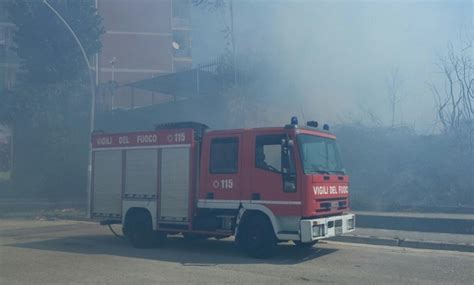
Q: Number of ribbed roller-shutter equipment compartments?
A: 3